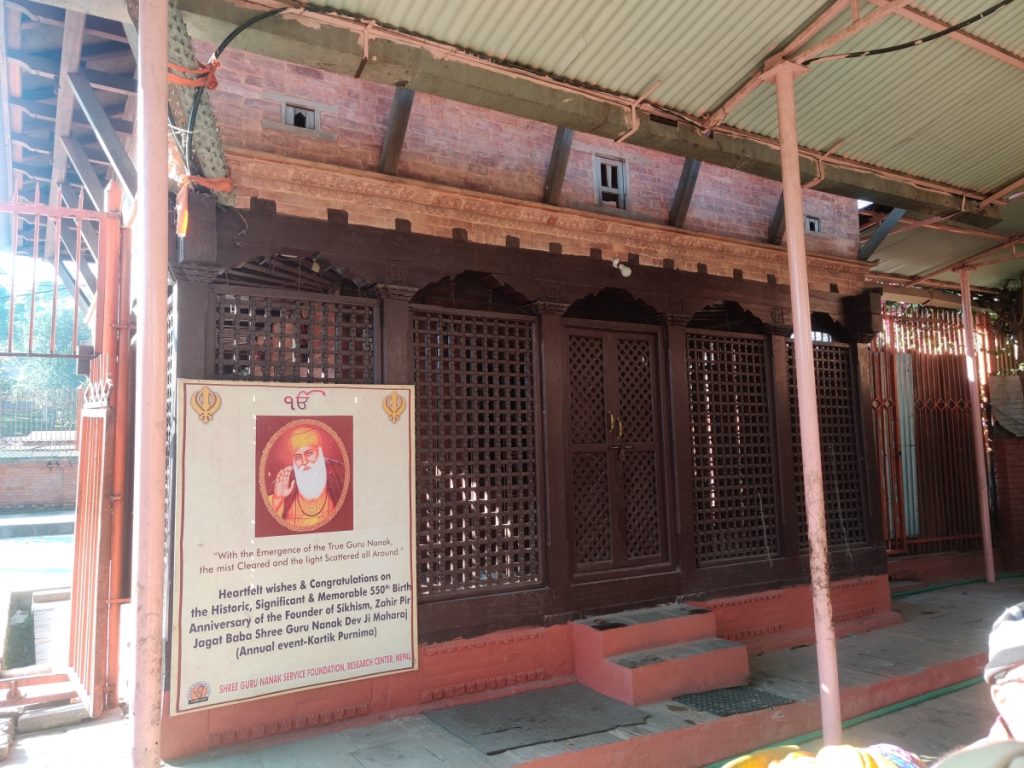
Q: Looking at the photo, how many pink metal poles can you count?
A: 3